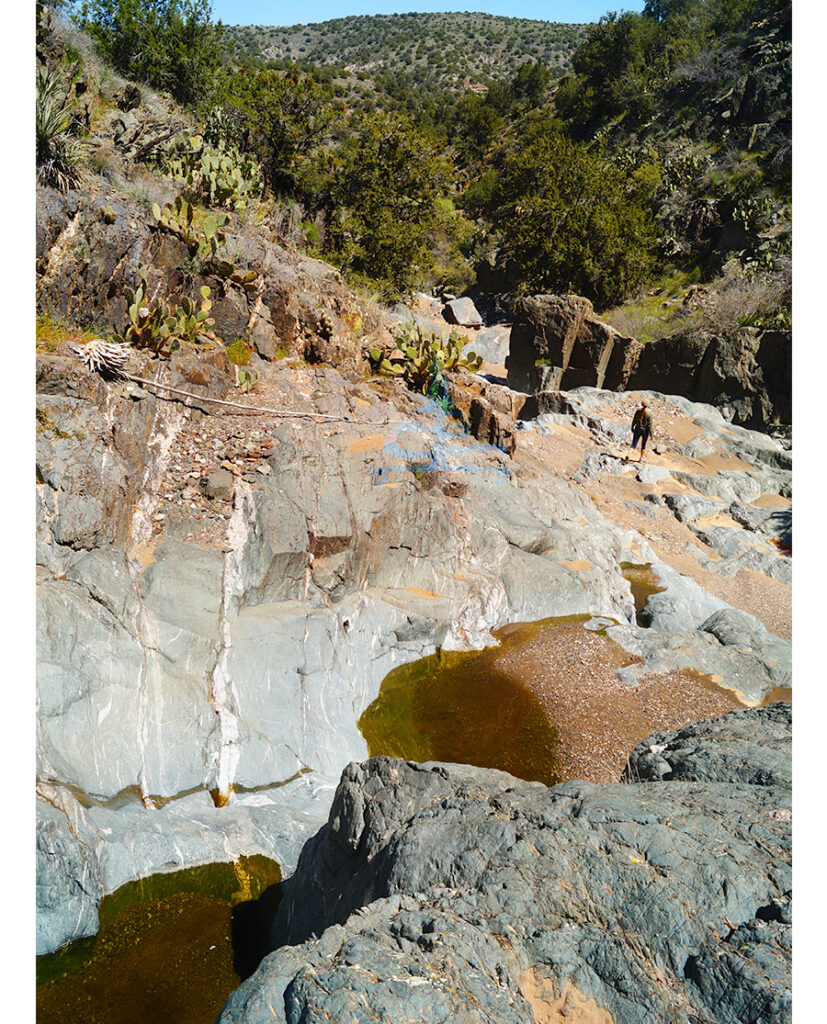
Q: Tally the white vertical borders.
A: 2